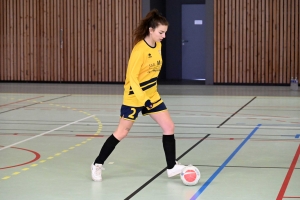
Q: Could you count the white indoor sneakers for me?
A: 2